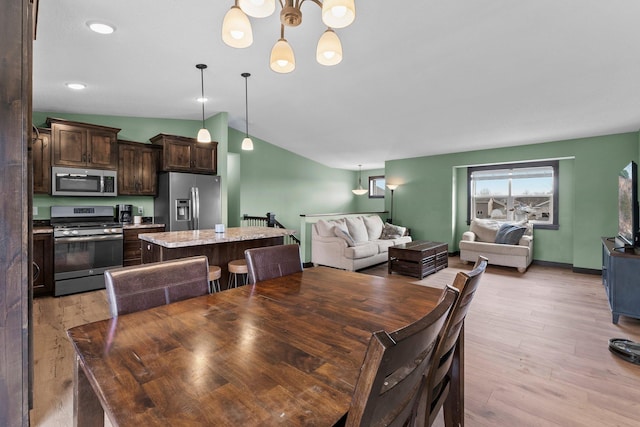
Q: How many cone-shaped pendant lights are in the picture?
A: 2